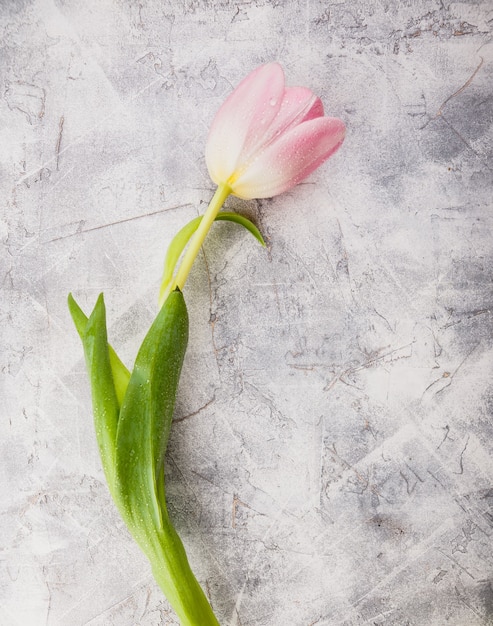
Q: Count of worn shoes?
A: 0